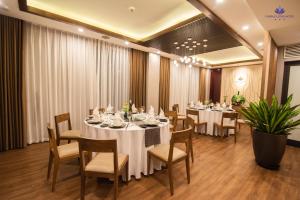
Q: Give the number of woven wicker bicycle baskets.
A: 0